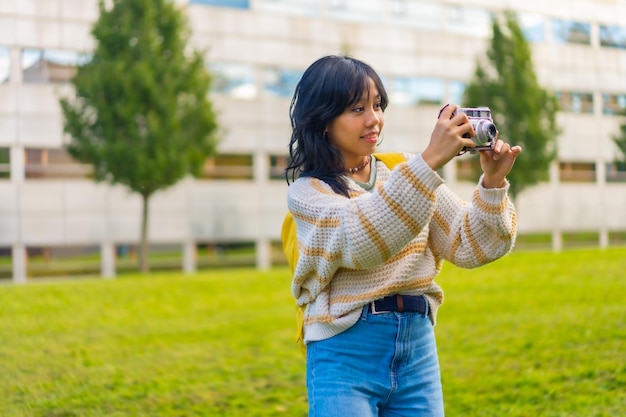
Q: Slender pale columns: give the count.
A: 6